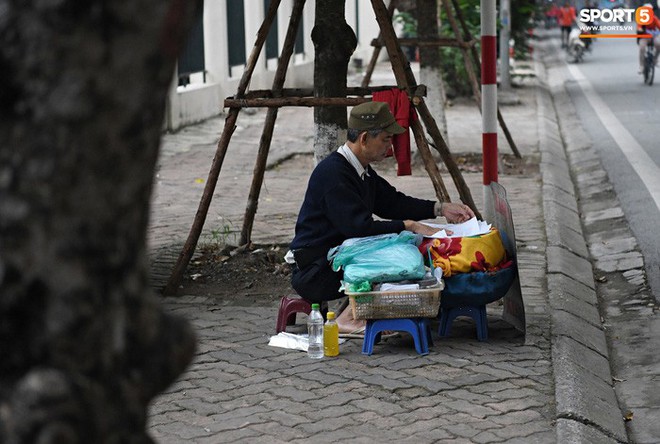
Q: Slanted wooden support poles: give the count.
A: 7